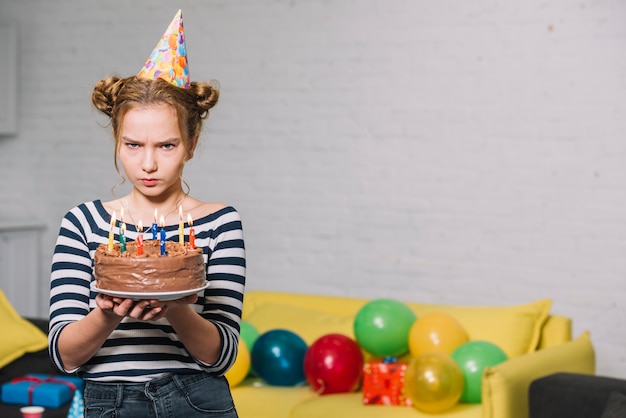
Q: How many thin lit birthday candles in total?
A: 8